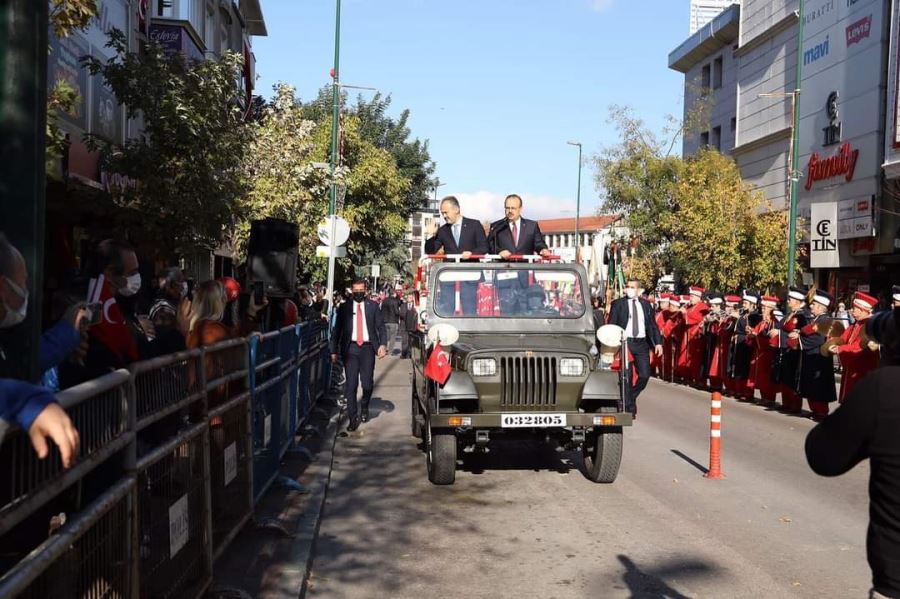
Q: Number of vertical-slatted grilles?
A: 1